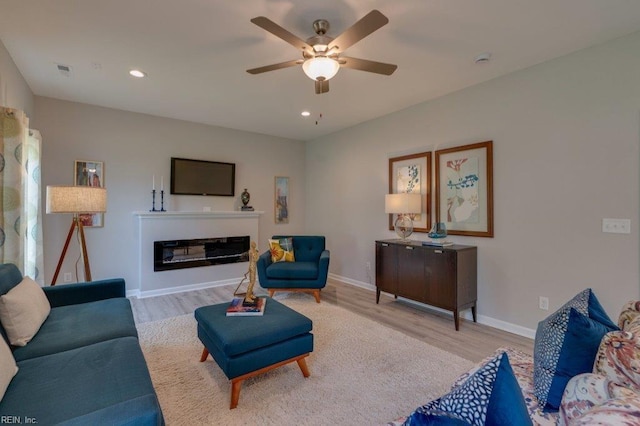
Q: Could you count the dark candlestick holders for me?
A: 2